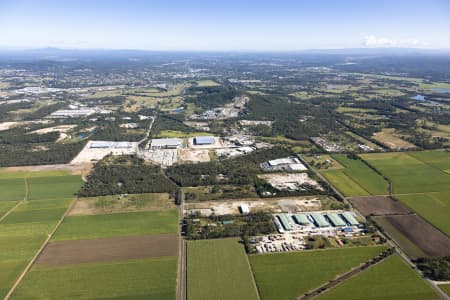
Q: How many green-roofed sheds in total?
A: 5